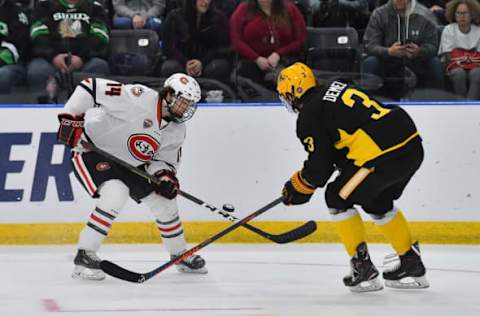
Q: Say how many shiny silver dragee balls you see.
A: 0